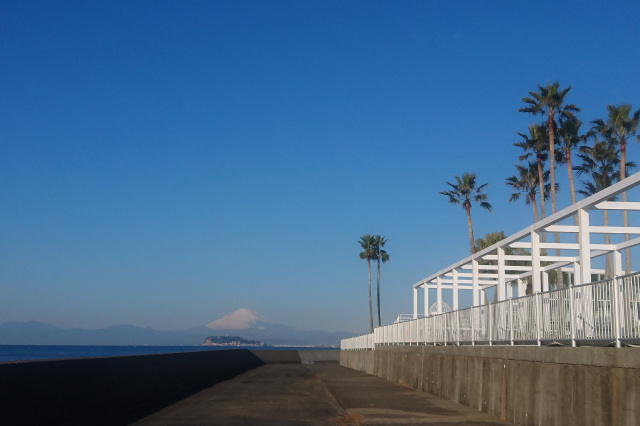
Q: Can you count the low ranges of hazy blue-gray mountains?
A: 1